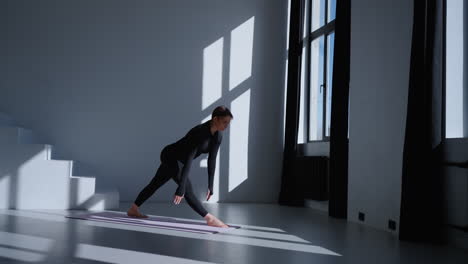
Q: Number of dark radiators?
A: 1